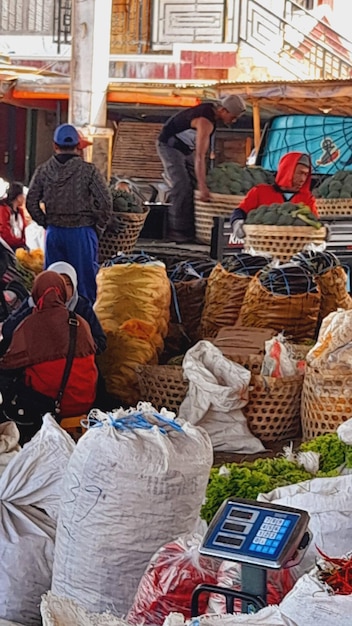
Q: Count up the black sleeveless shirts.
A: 1